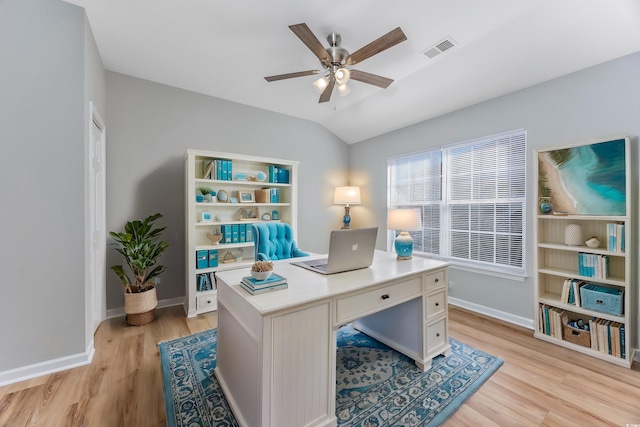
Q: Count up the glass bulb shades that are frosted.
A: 3